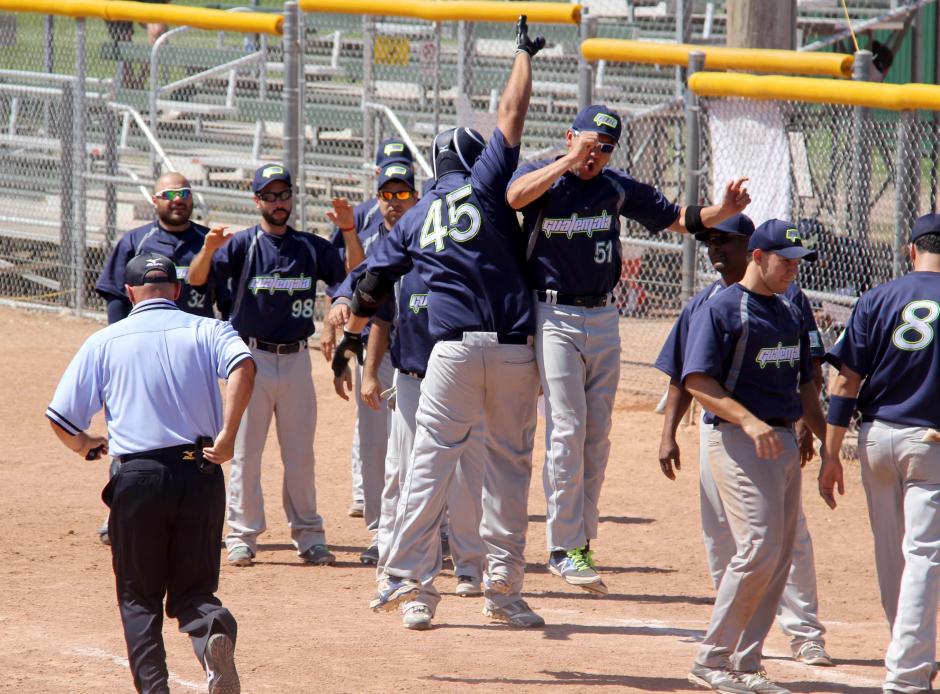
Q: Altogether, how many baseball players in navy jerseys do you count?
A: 10